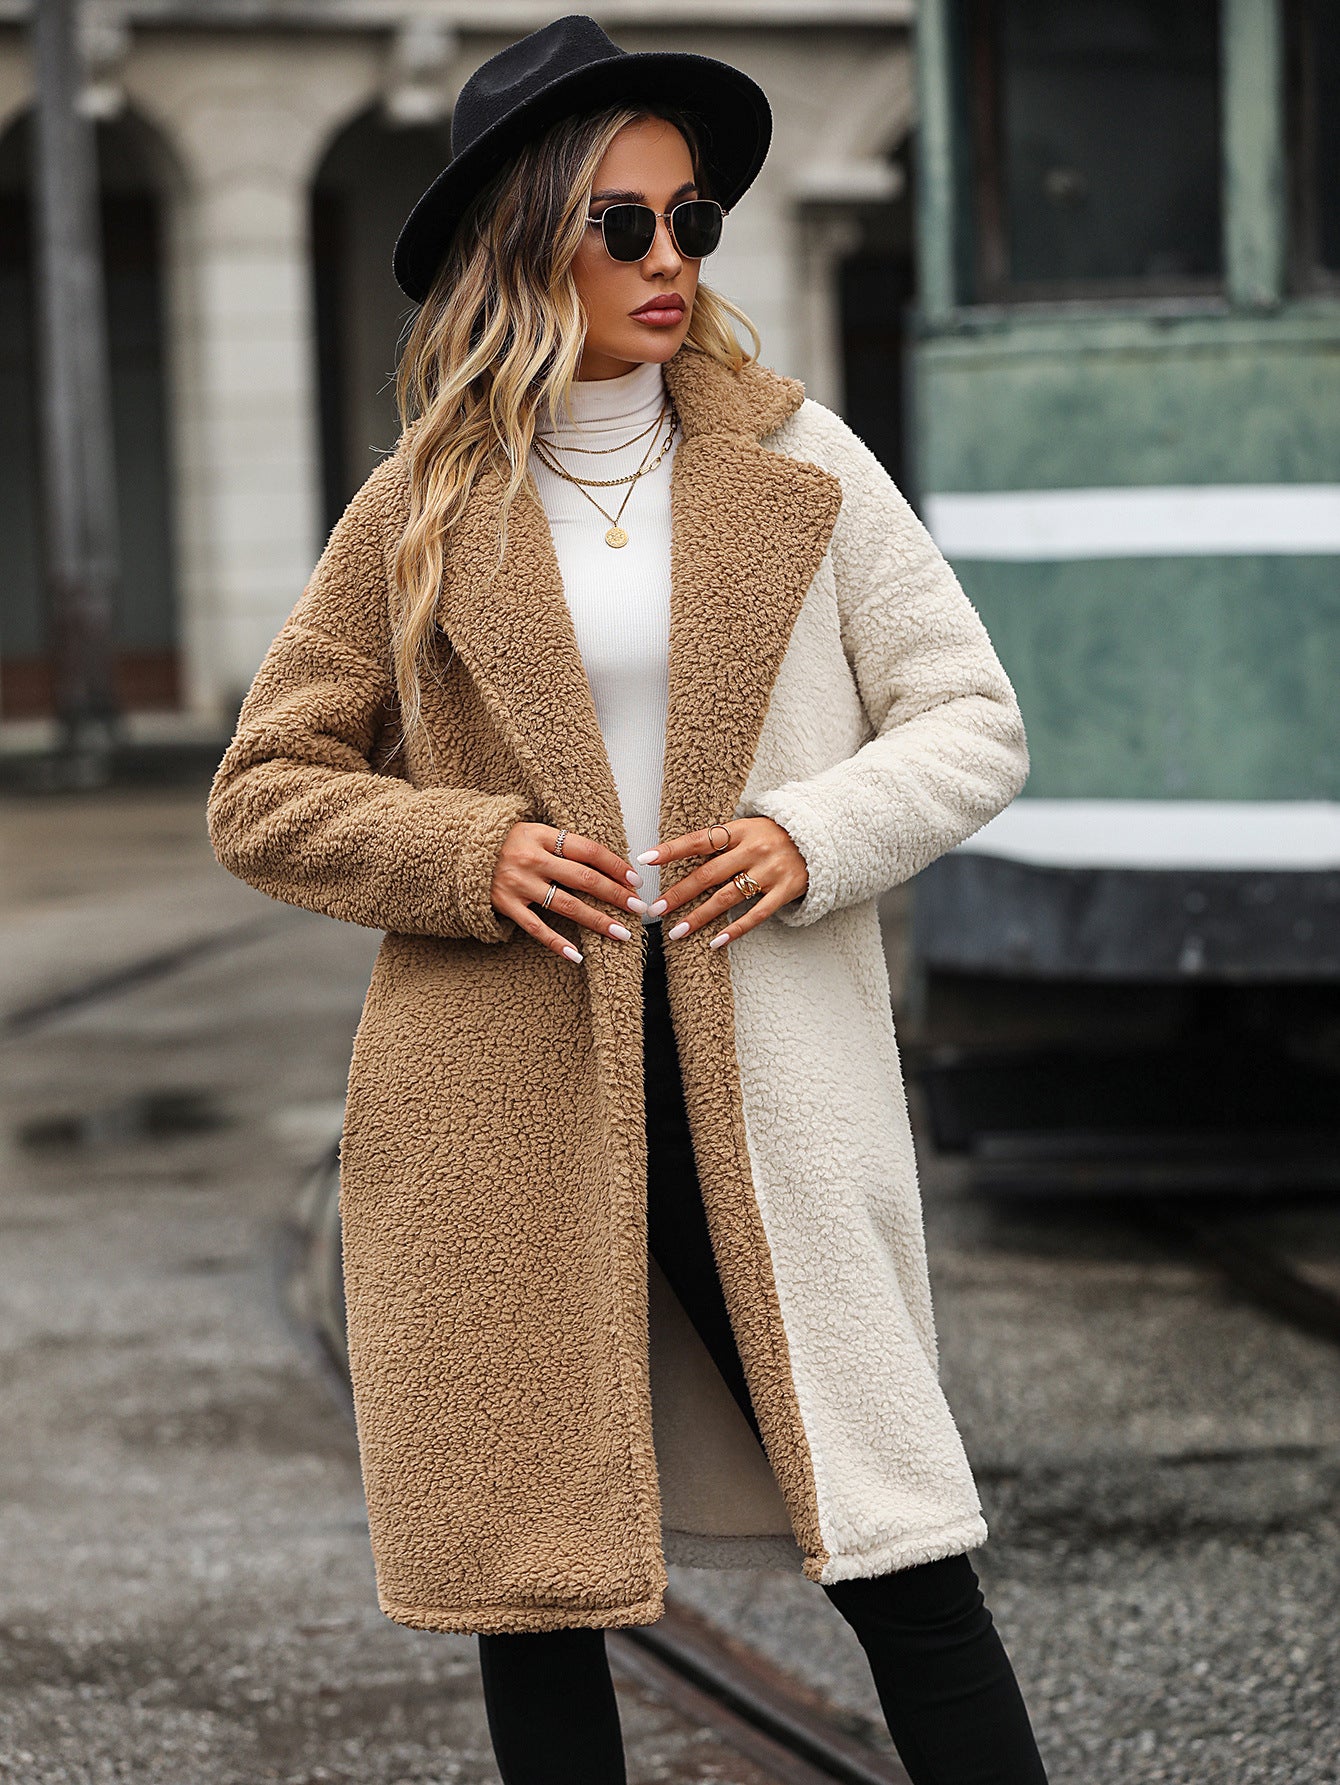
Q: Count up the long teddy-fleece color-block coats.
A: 1